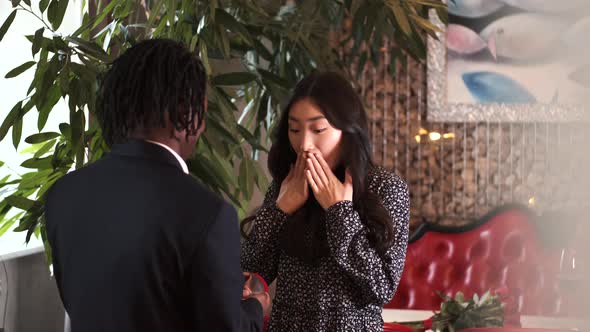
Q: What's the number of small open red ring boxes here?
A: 1